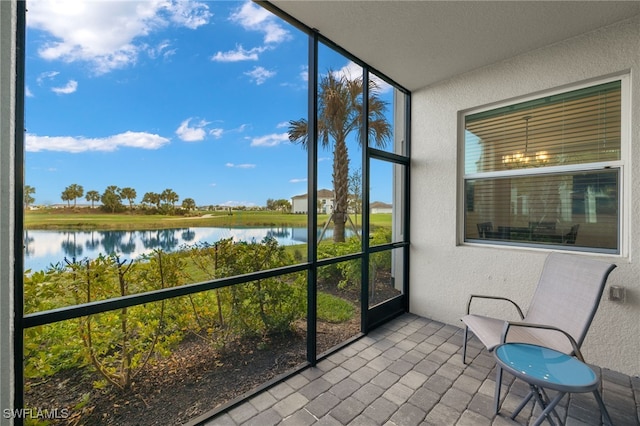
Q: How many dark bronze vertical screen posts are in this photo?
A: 4